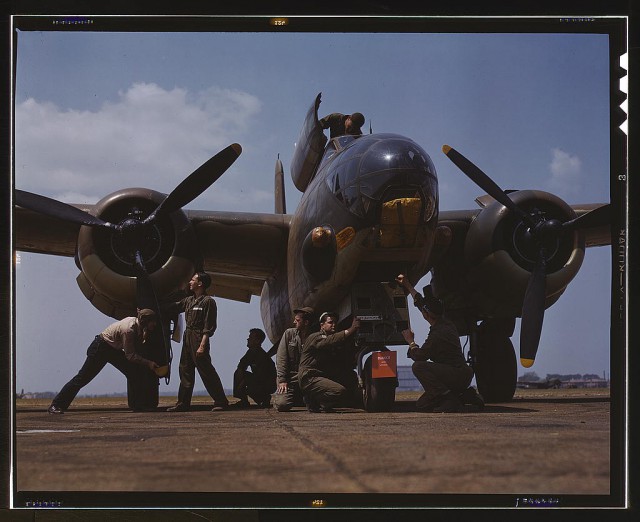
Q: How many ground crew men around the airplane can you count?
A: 7